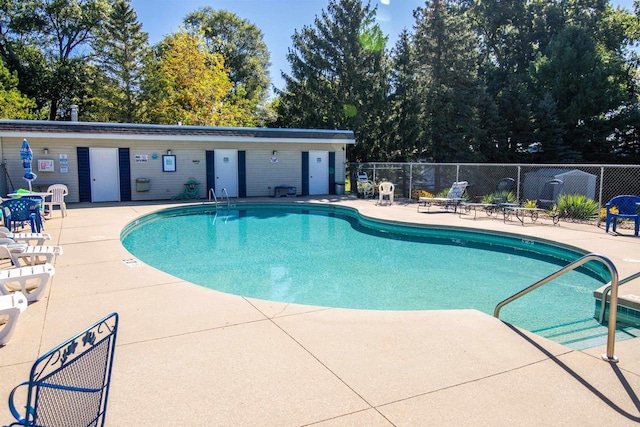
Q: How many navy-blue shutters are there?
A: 6